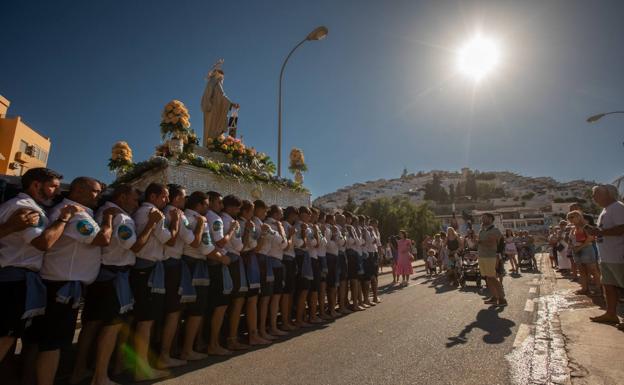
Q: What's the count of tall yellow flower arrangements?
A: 3